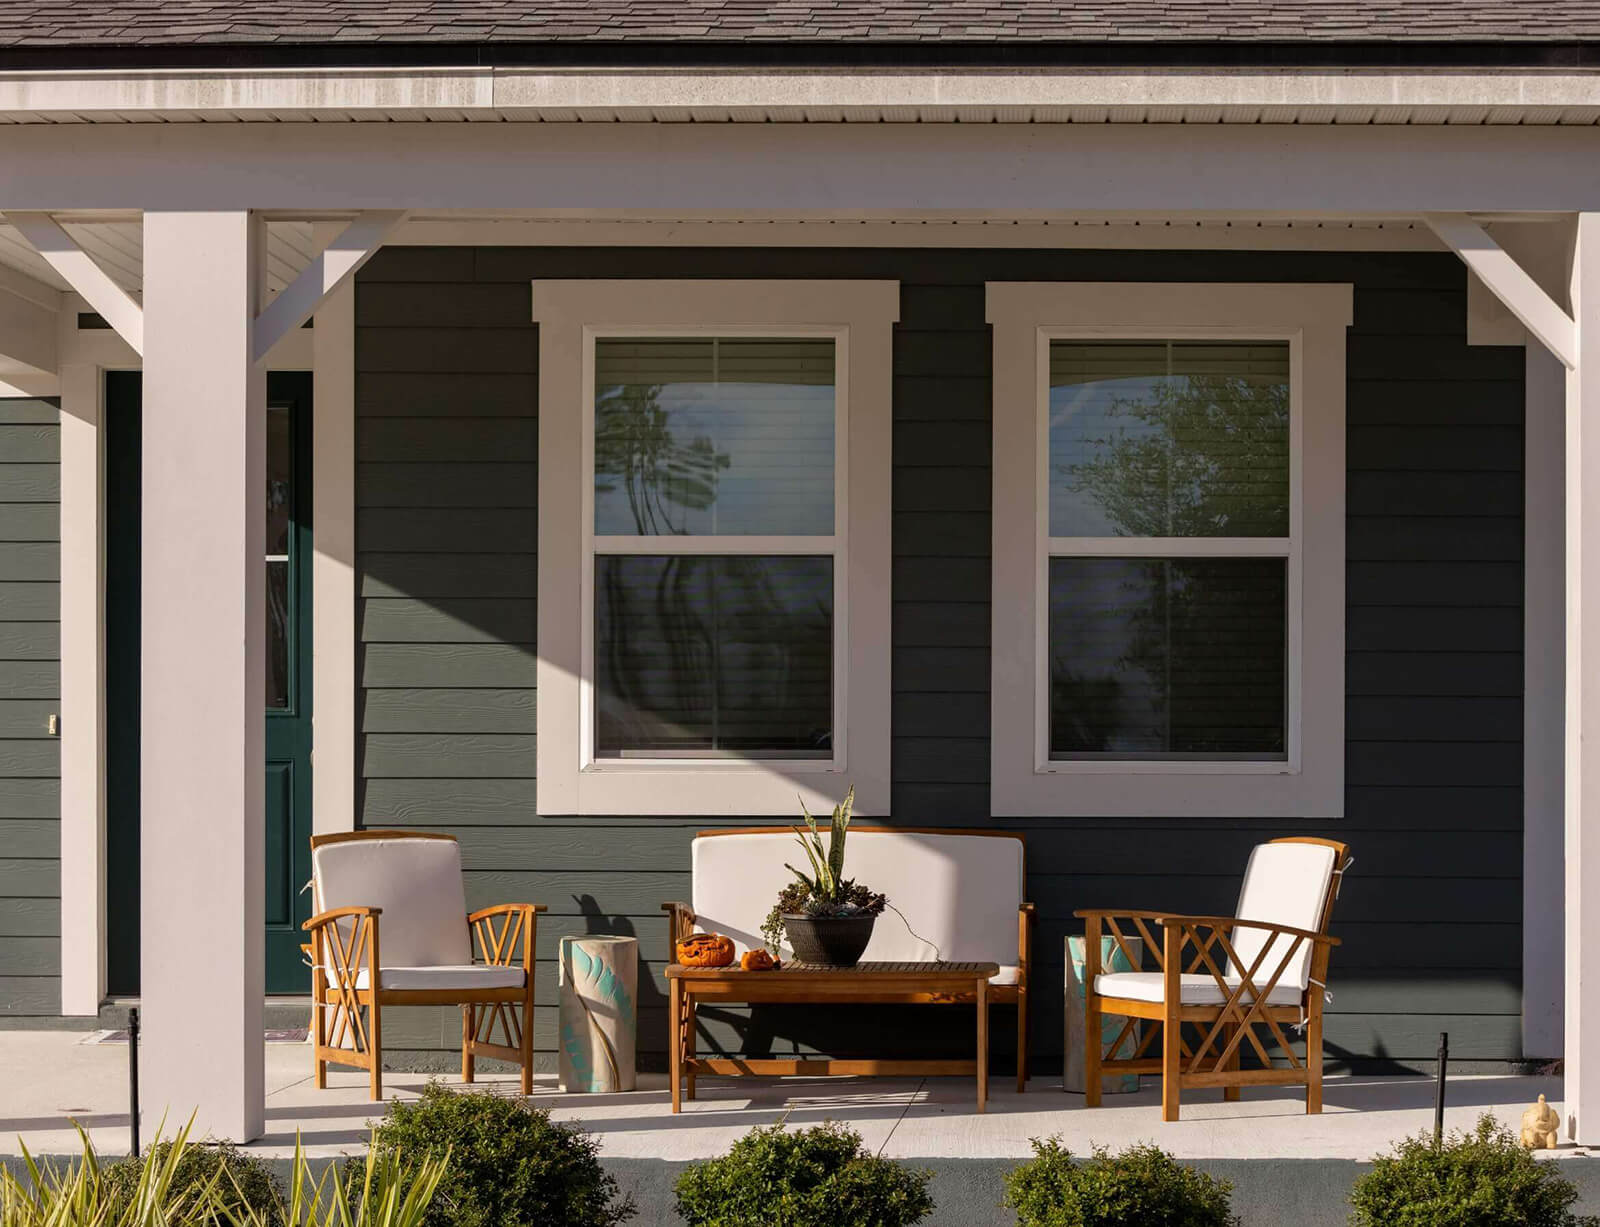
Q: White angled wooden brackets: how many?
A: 3